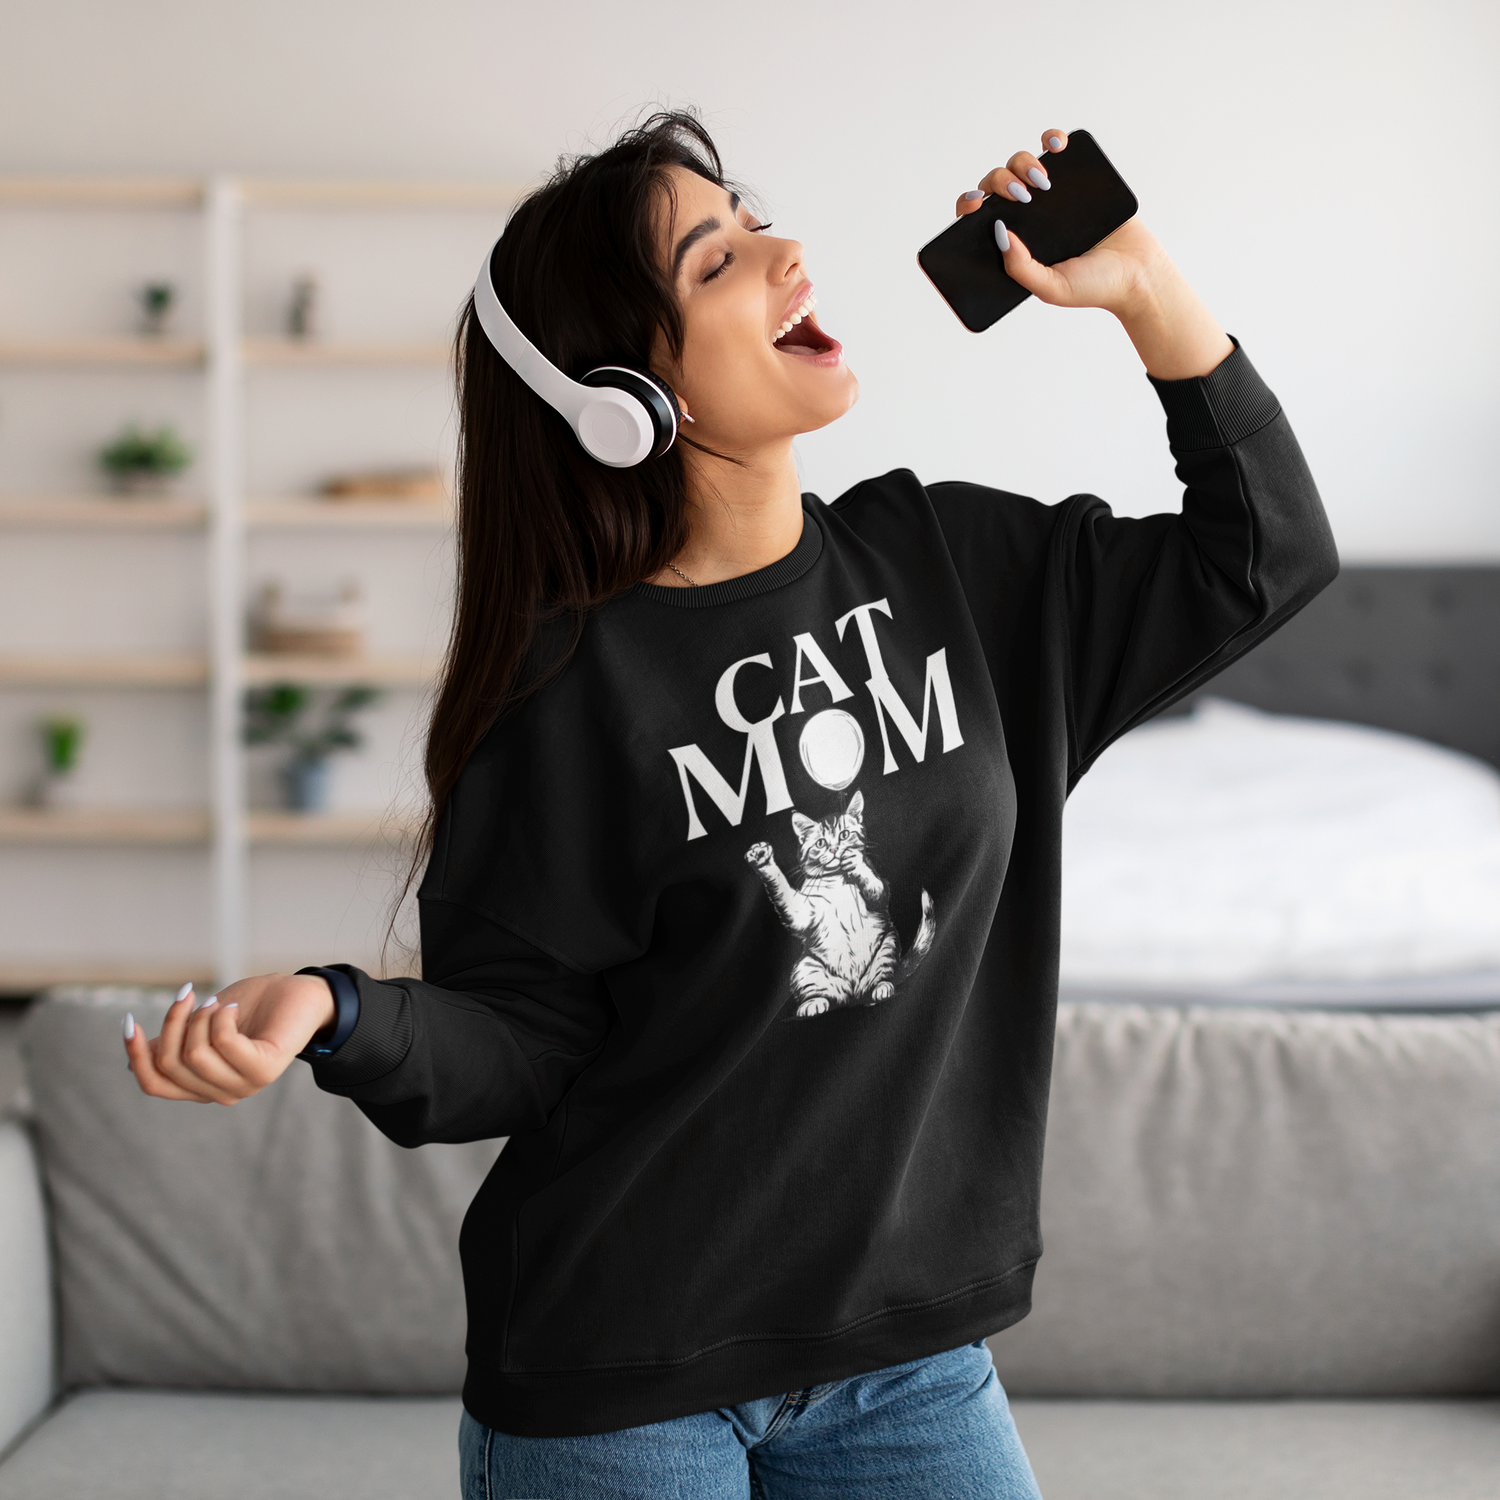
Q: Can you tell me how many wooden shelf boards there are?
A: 12